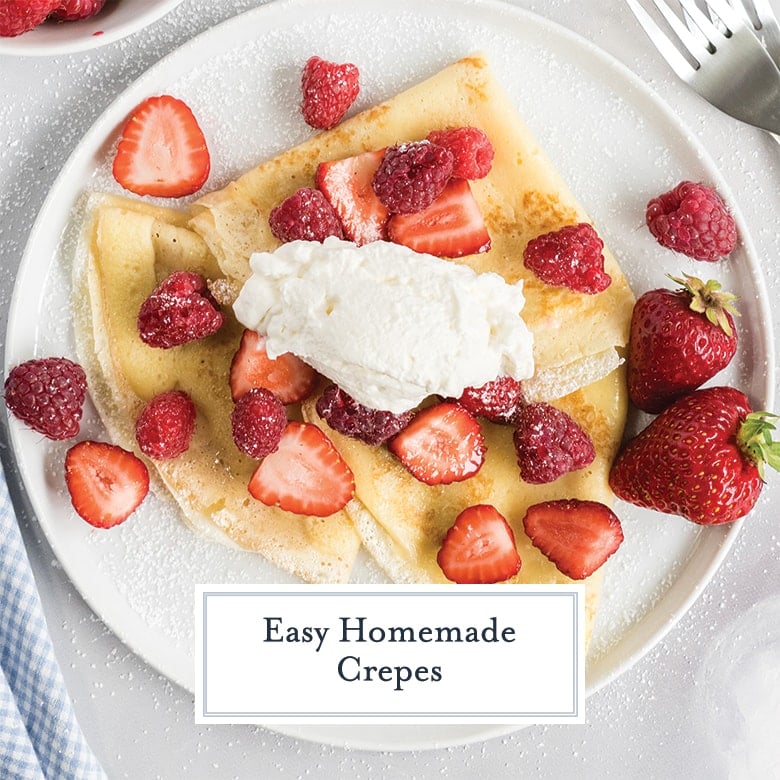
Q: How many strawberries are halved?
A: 9